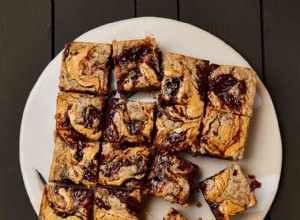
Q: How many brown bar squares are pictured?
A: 15